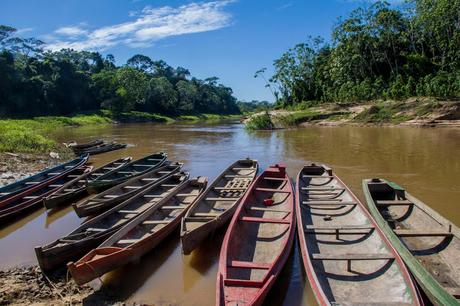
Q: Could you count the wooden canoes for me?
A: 13